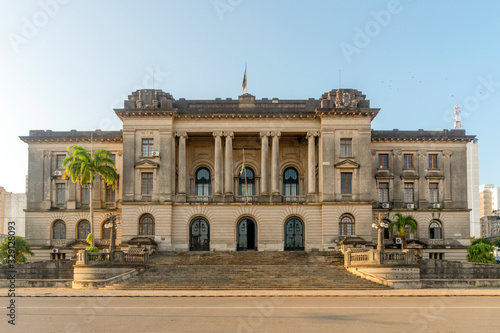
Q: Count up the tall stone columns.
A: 6